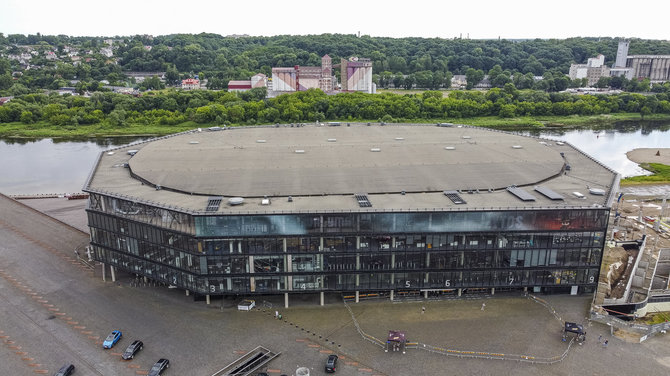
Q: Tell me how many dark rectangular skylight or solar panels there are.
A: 5